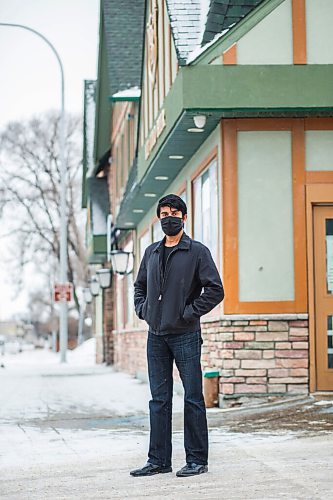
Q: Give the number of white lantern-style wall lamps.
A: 4